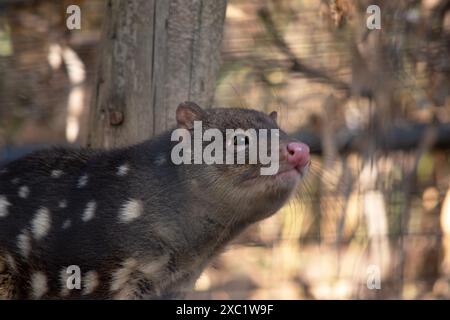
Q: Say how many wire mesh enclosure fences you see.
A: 1